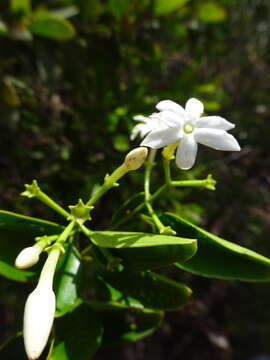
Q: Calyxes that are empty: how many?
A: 4